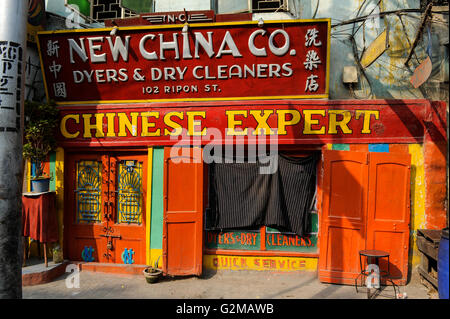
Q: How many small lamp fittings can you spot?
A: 3